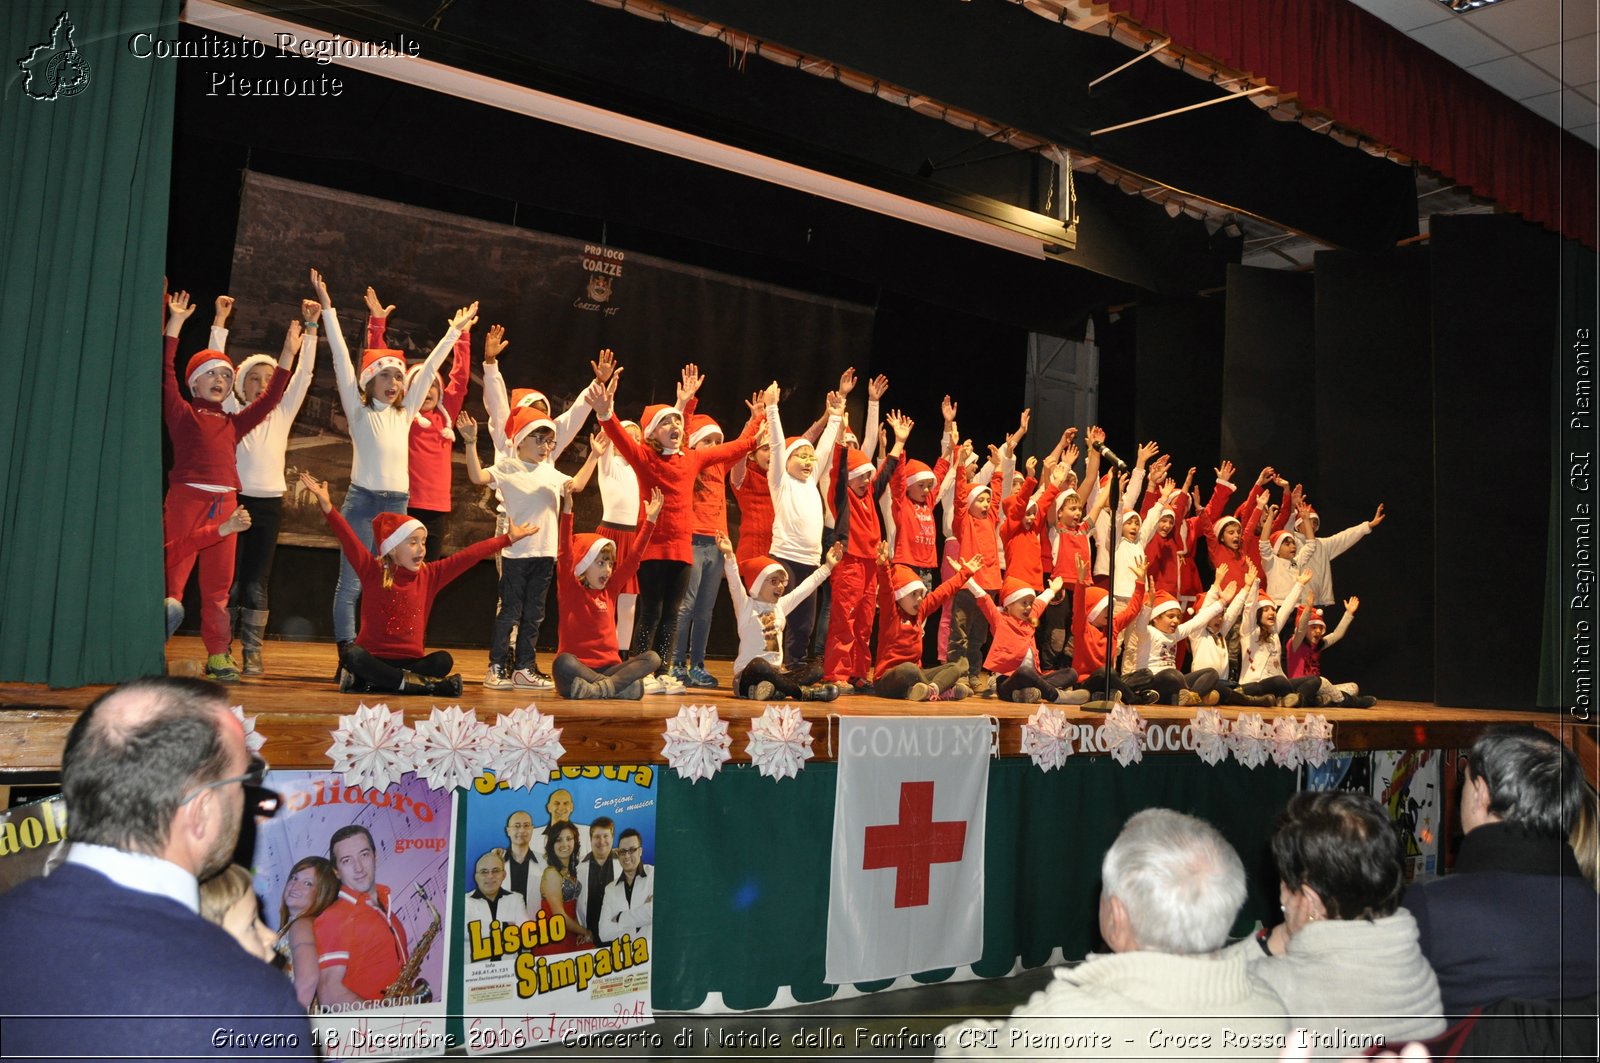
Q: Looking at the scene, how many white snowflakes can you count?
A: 12